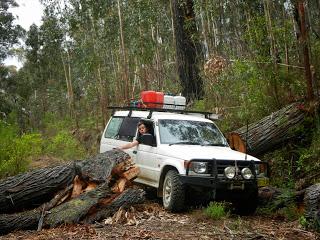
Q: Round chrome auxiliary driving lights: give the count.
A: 2